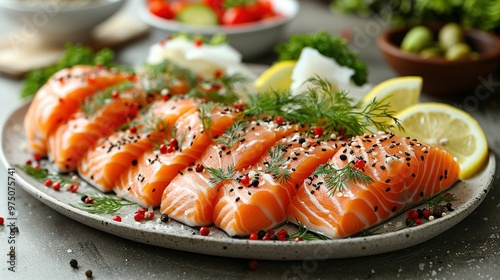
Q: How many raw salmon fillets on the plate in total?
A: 7